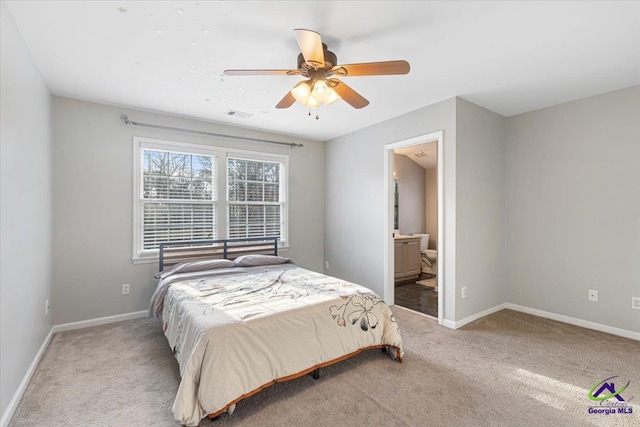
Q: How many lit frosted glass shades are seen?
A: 4